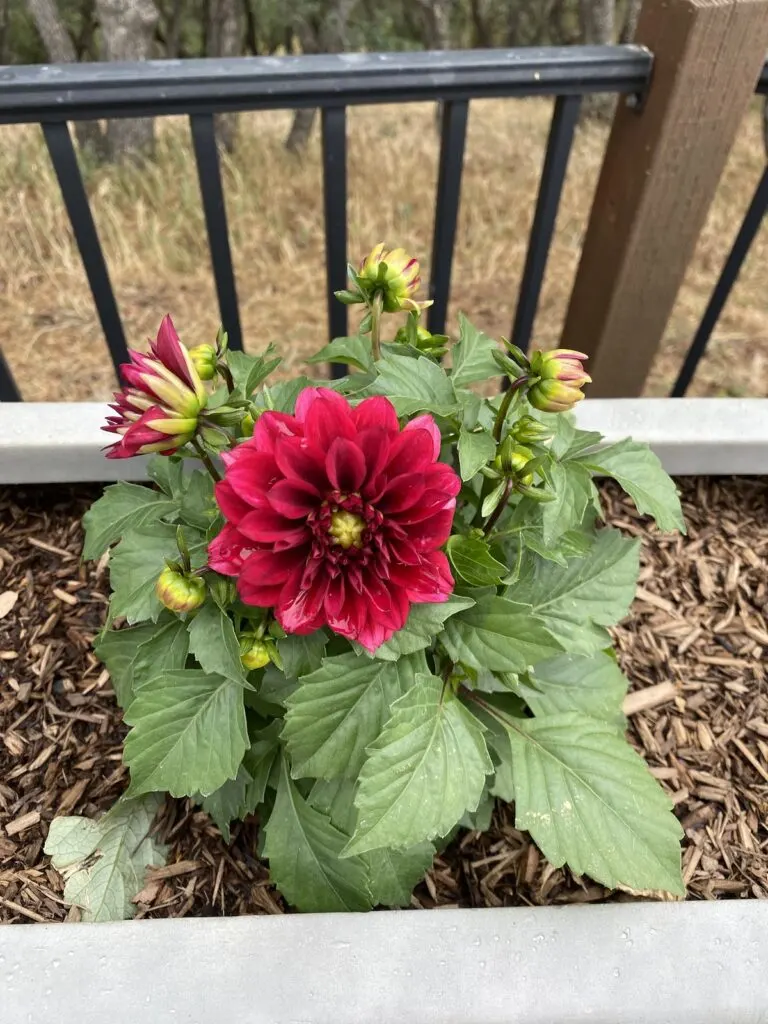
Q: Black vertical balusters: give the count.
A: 7